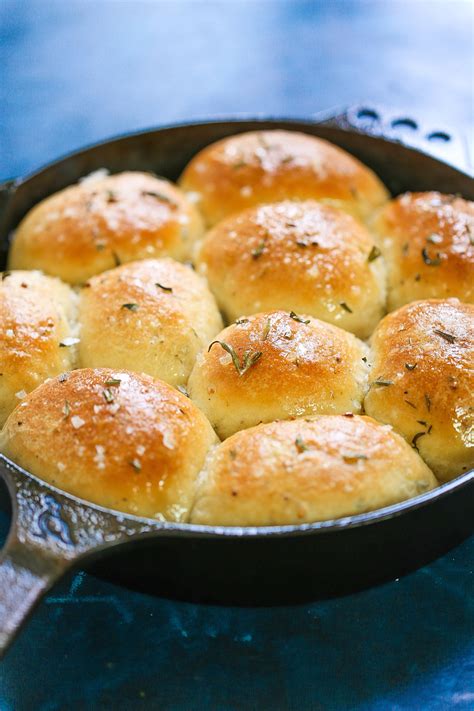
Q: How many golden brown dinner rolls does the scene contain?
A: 10